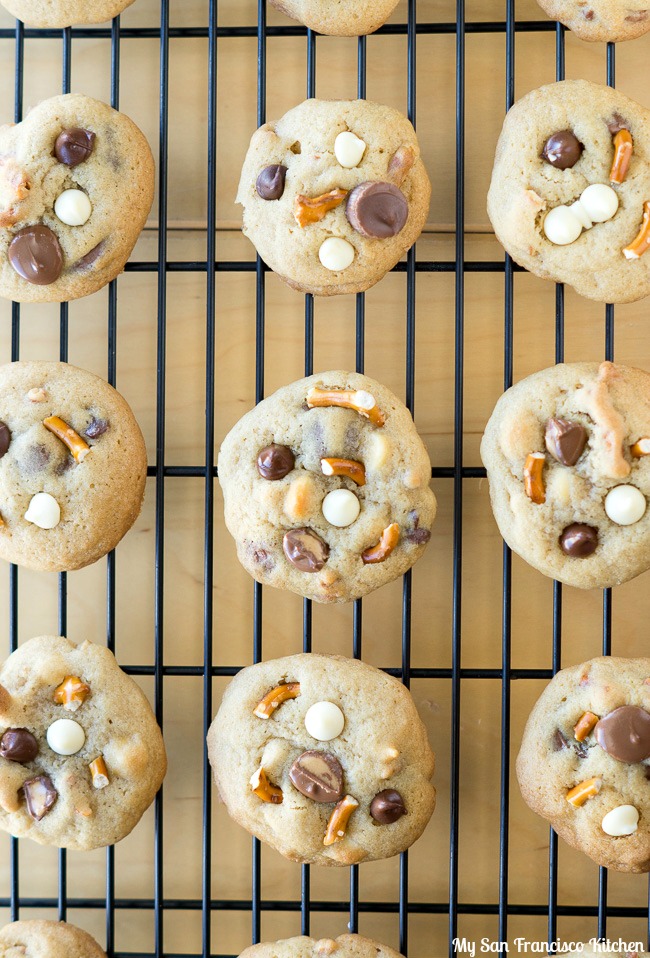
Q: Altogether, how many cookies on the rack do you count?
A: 15